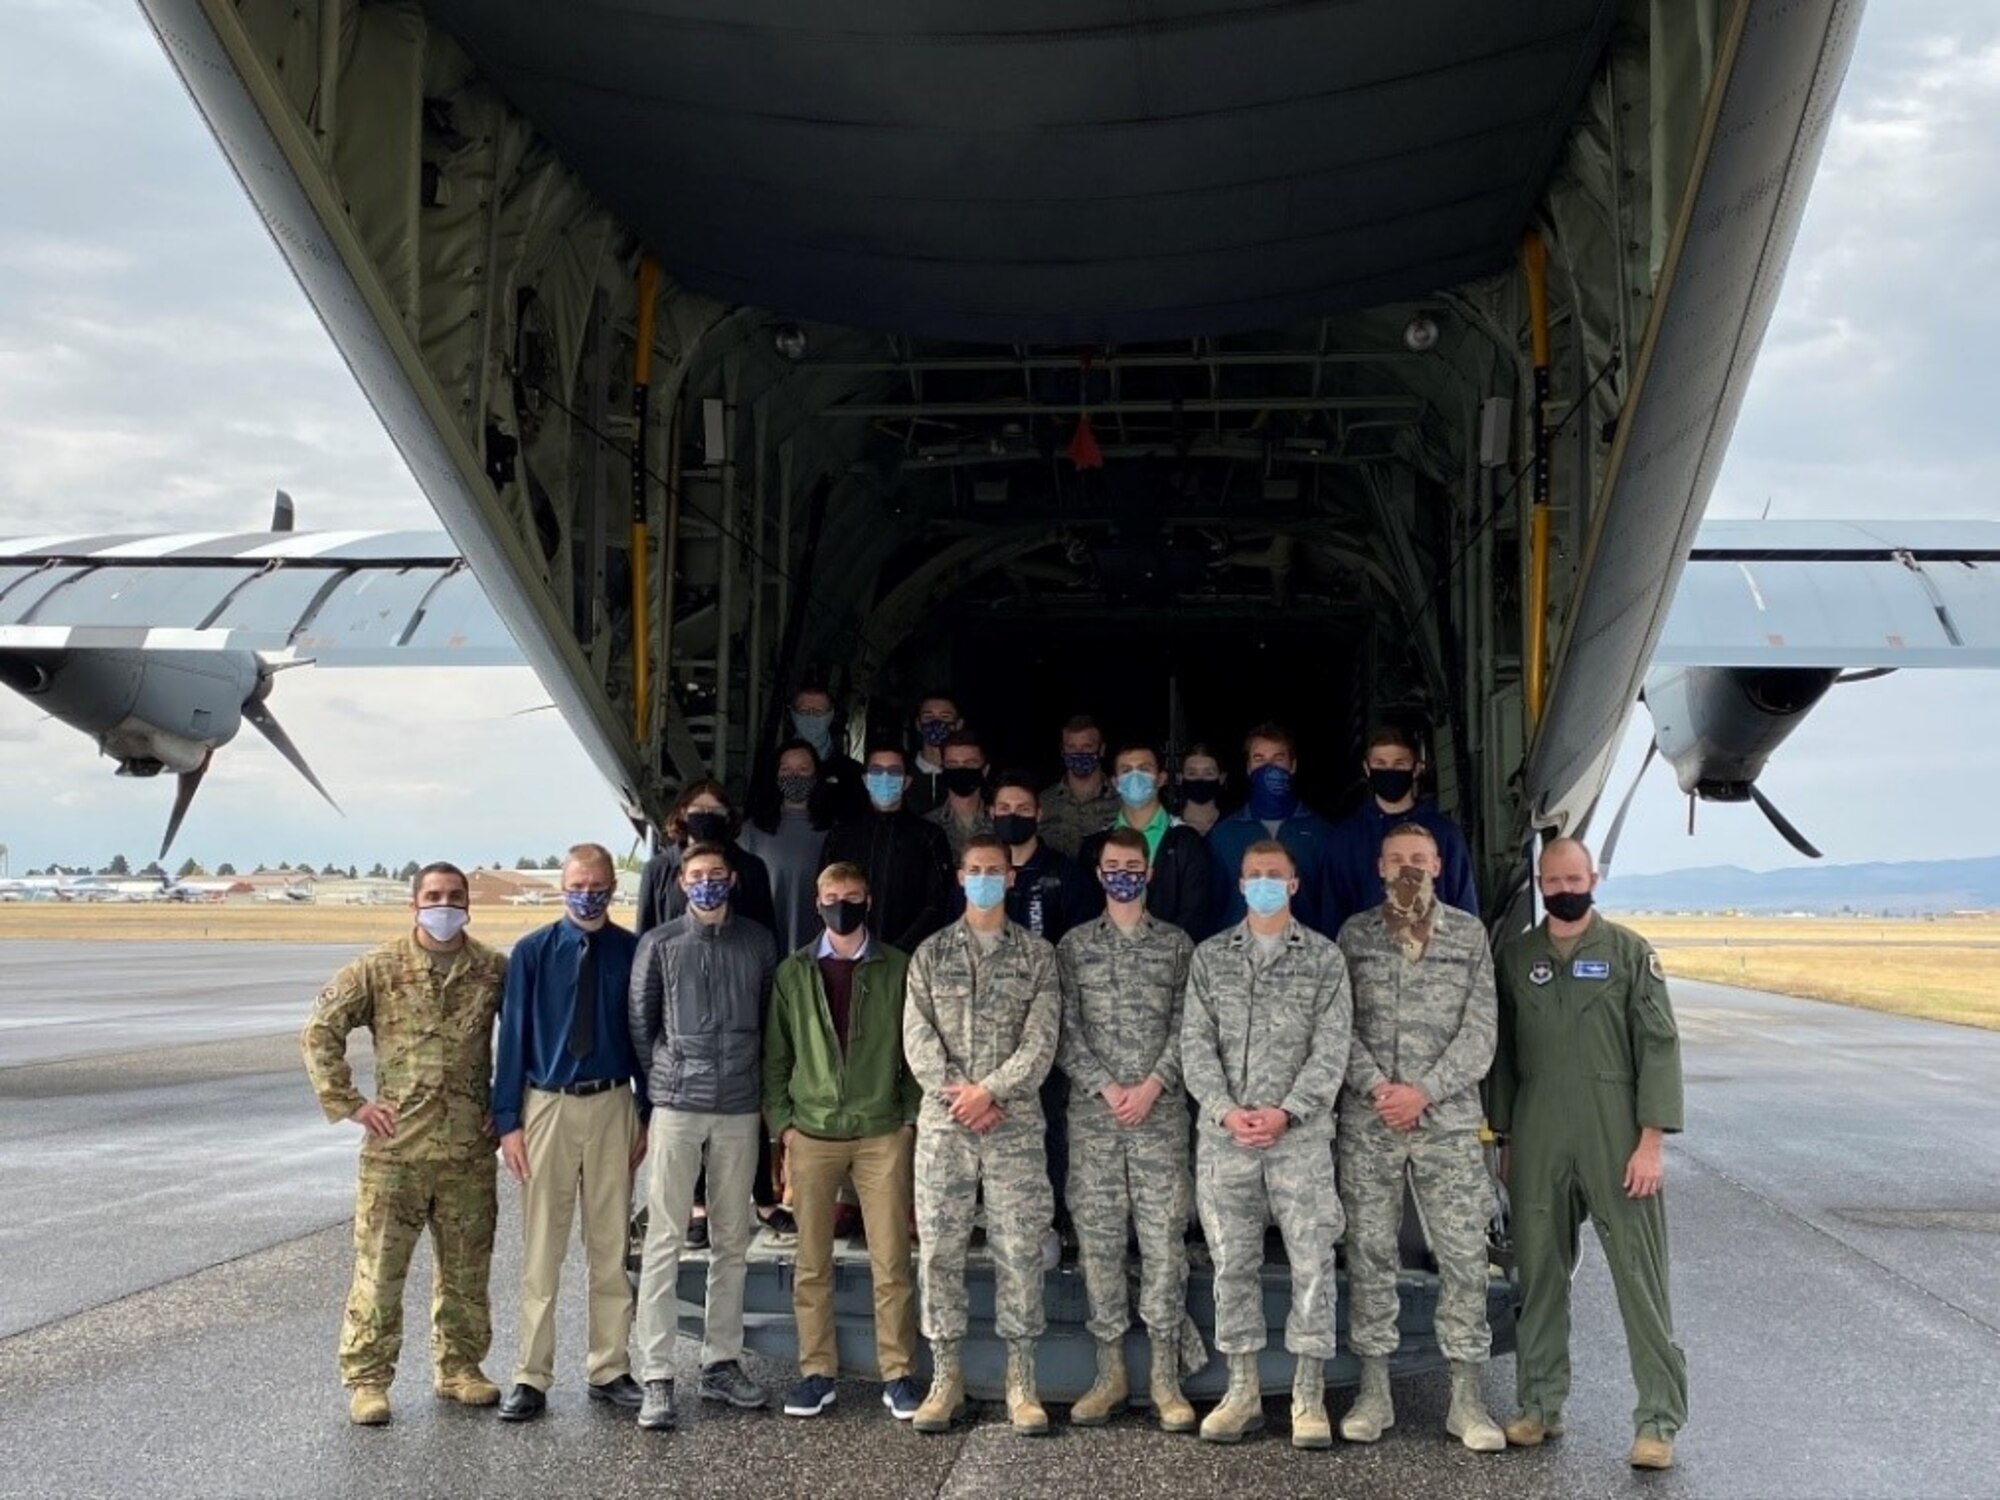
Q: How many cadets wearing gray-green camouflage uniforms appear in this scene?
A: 6